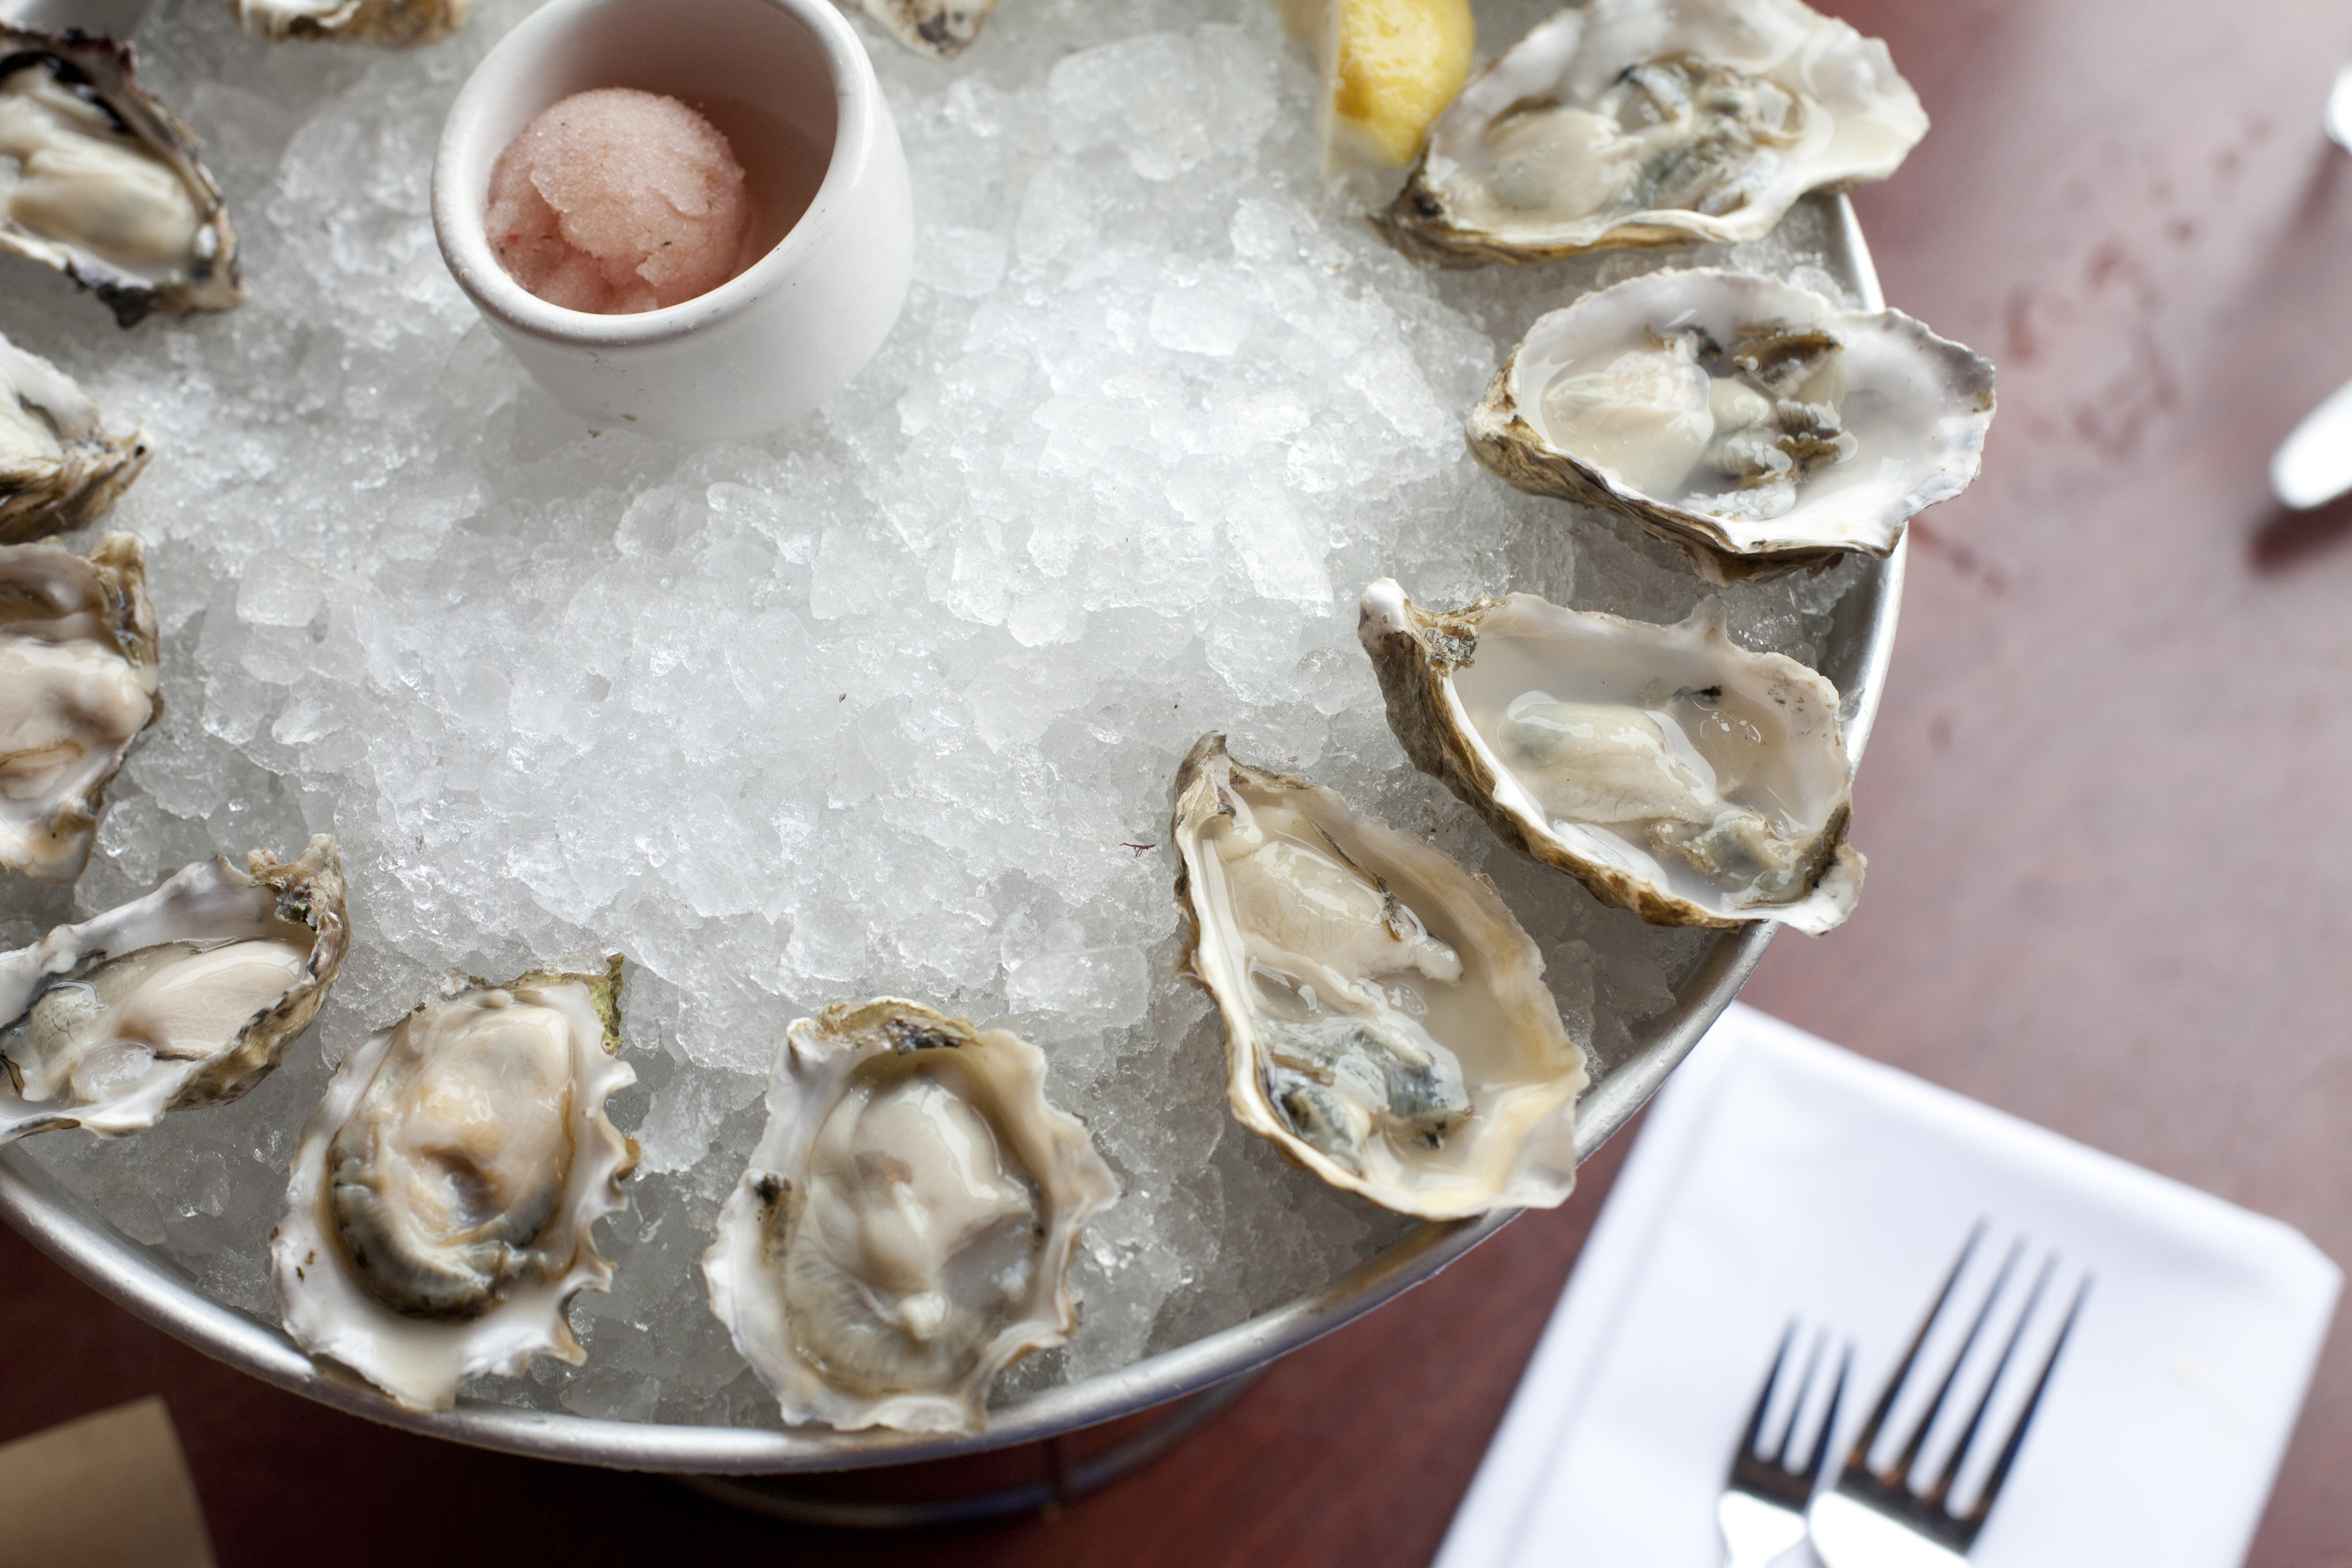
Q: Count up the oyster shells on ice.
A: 12